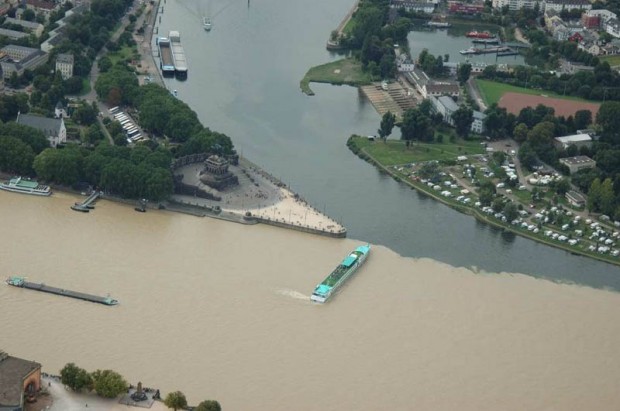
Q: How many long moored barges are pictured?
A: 2